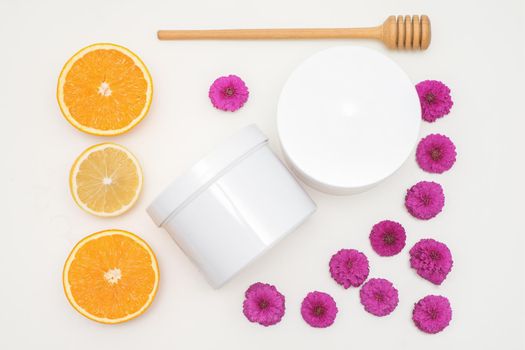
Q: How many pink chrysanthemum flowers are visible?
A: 11